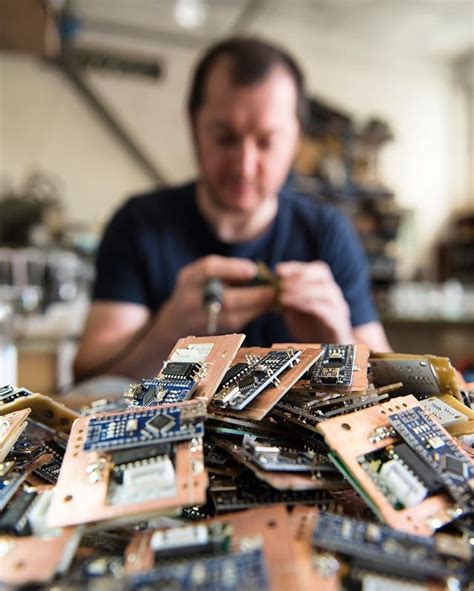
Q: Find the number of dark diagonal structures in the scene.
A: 1